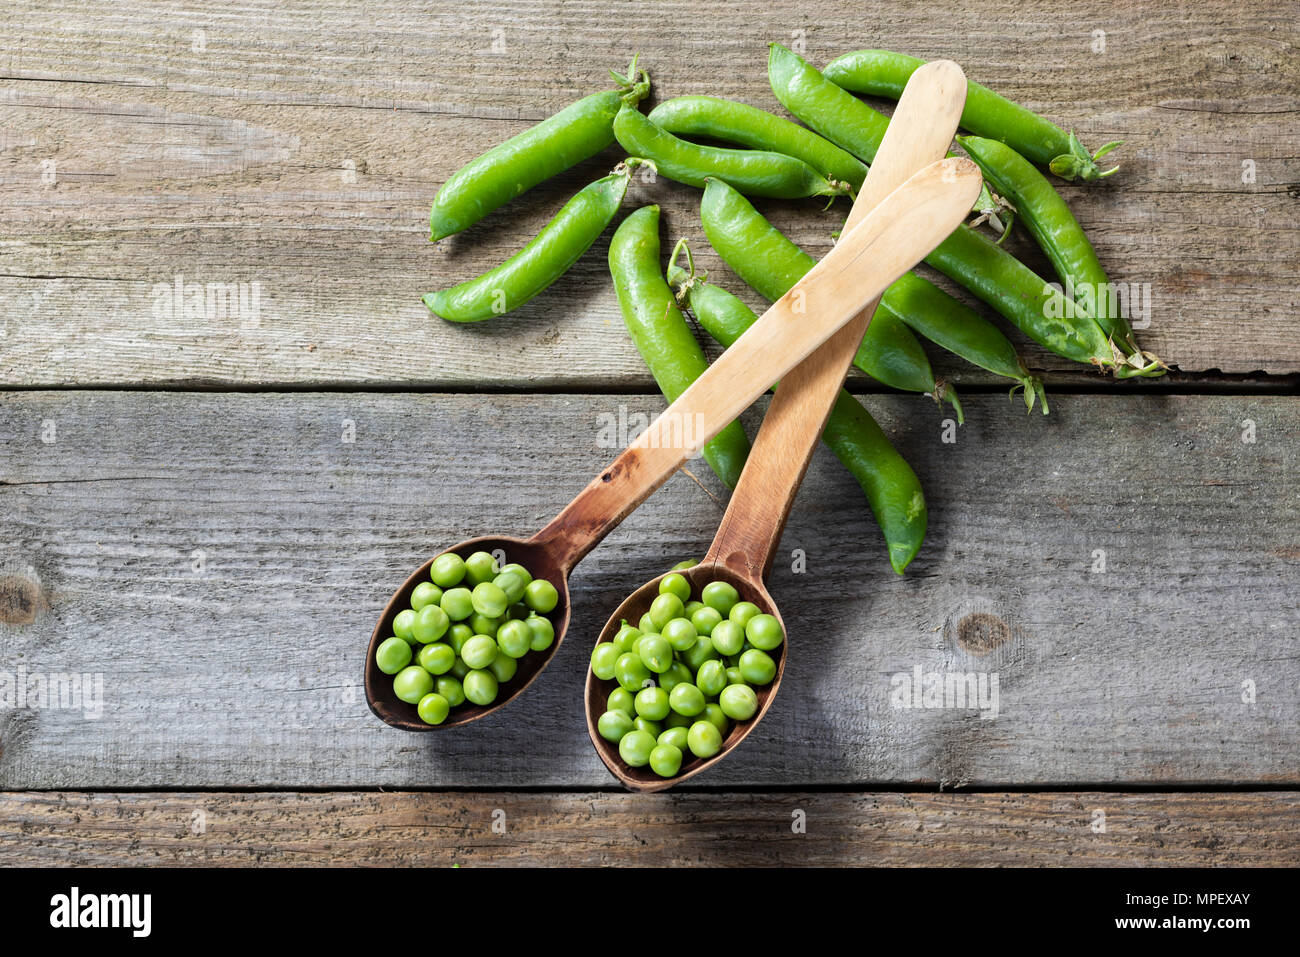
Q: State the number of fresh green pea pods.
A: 12